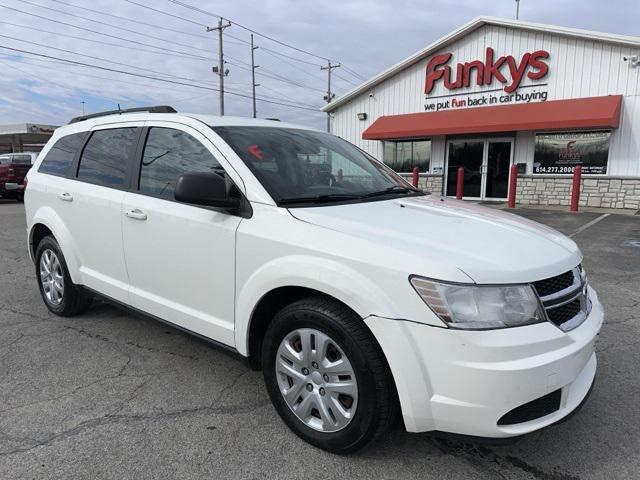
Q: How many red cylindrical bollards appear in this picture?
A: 4